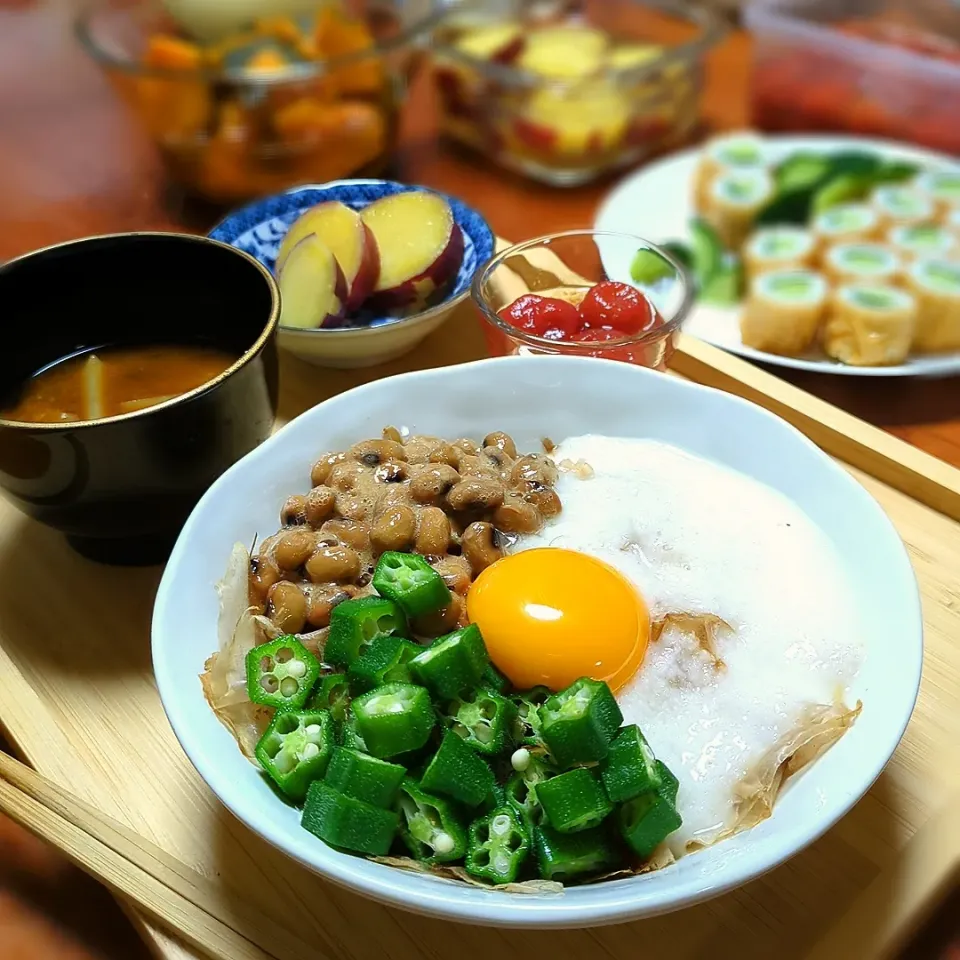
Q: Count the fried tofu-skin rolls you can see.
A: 12